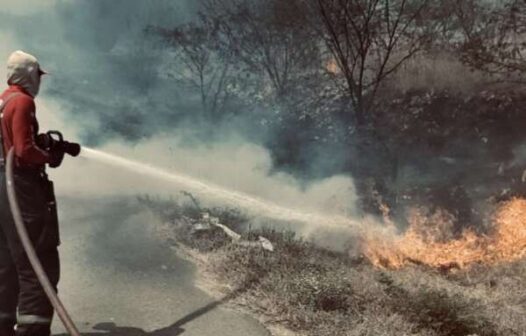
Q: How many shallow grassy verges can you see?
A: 1